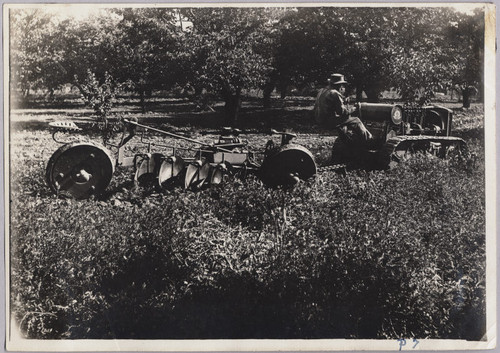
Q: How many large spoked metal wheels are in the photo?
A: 2